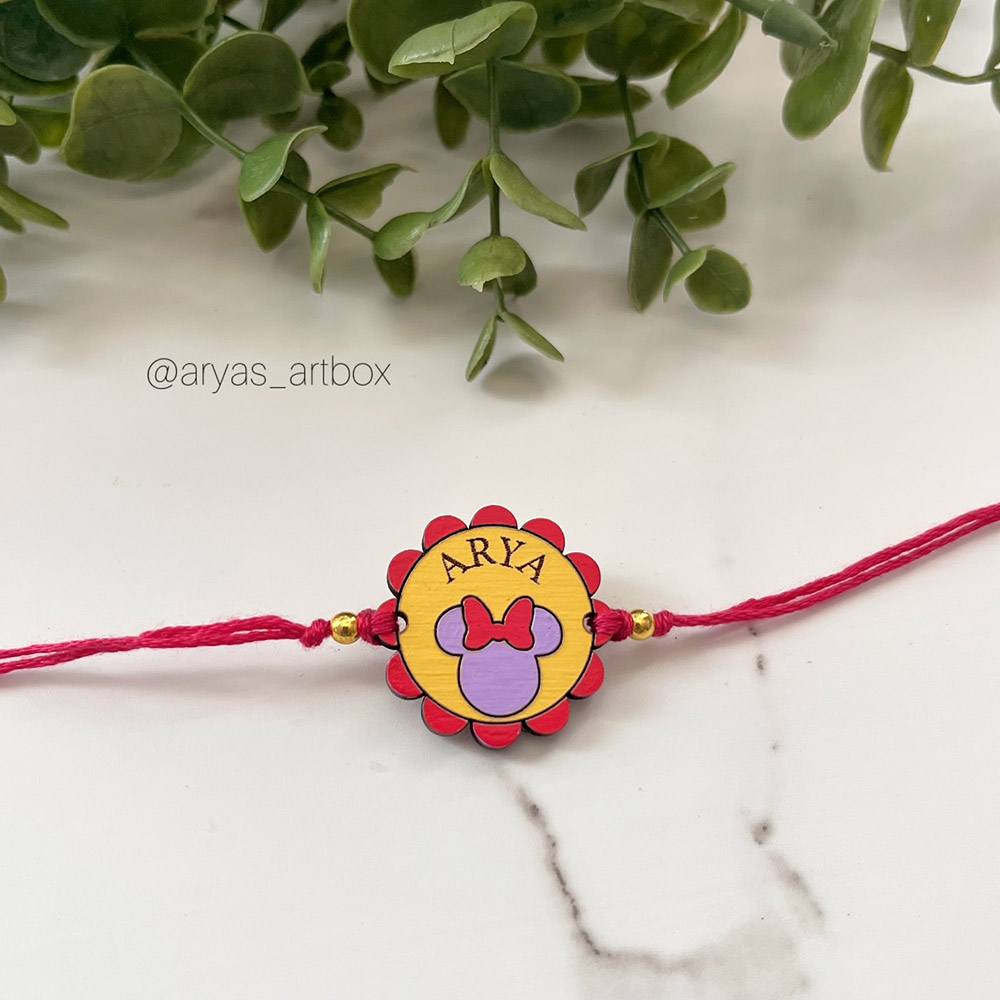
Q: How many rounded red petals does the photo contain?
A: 12